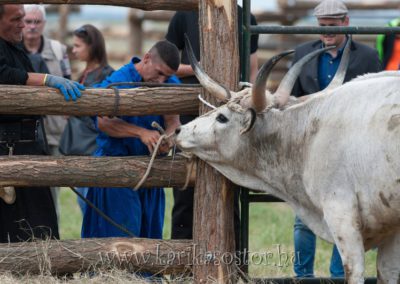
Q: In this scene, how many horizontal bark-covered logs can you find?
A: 4